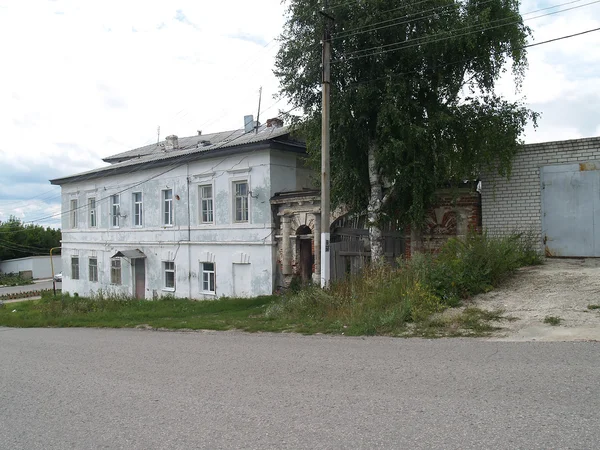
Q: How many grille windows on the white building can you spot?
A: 12